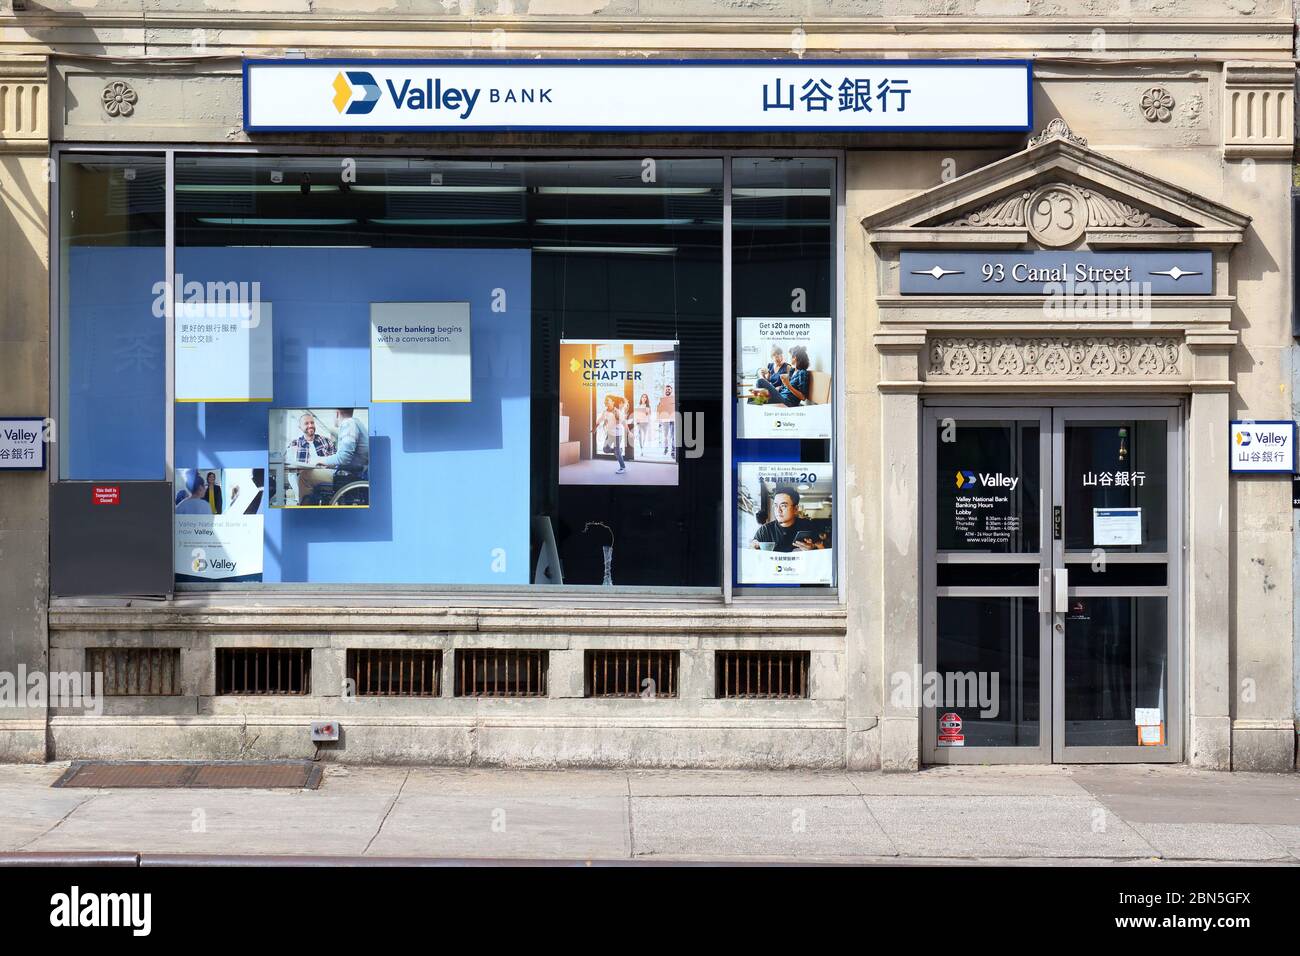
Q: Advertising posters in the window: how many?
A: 7